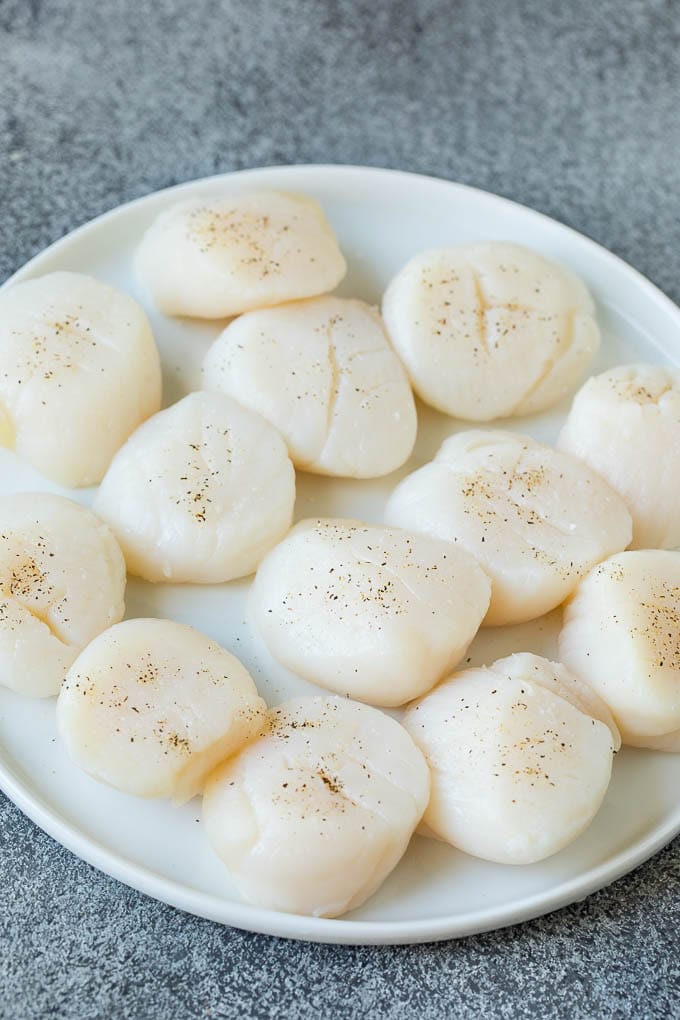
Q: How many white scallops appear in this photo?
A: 13